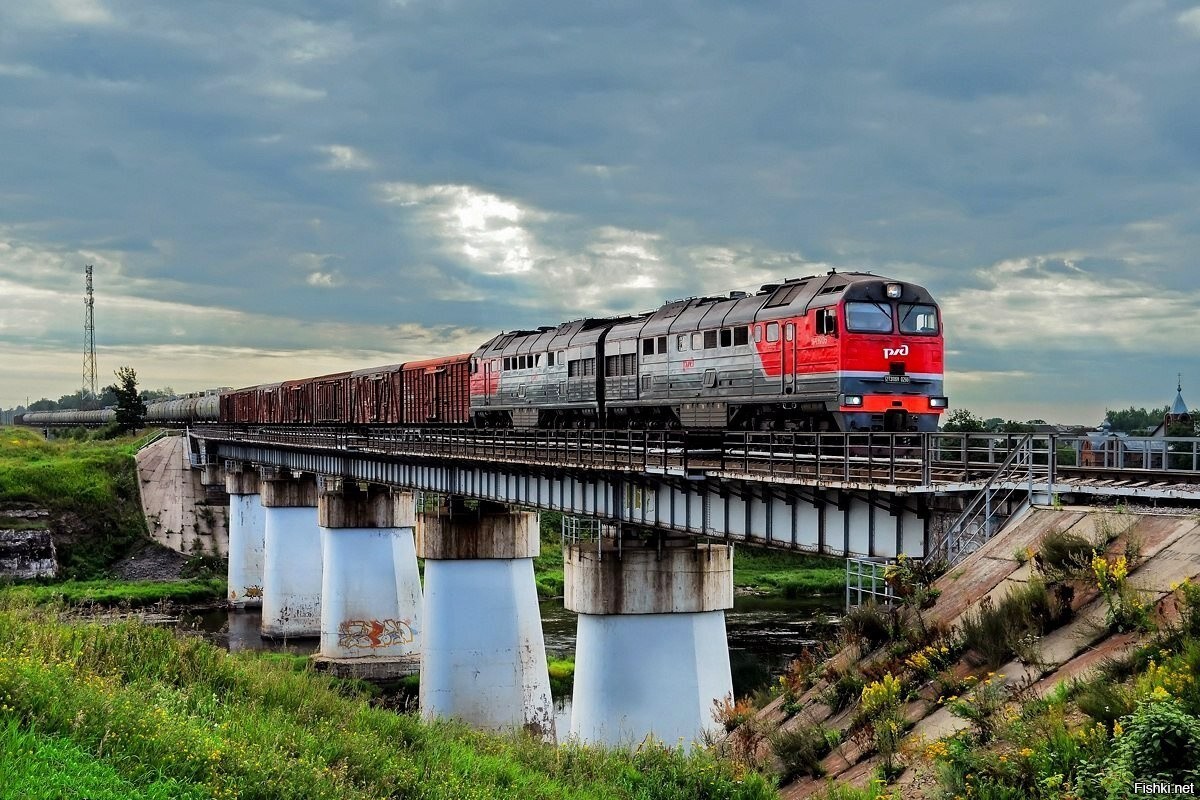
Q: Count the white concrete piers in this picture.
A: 5